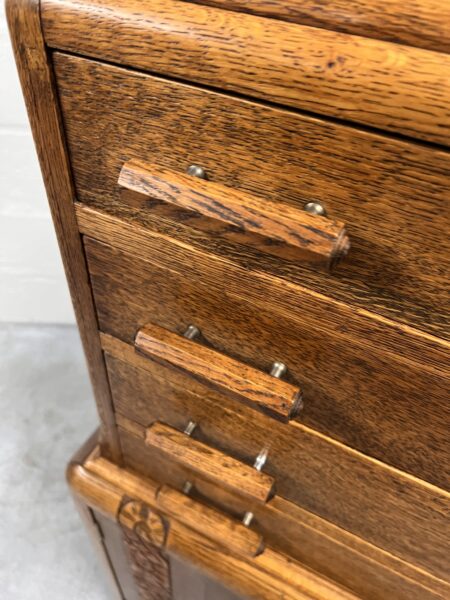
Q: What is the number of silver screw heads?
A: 8